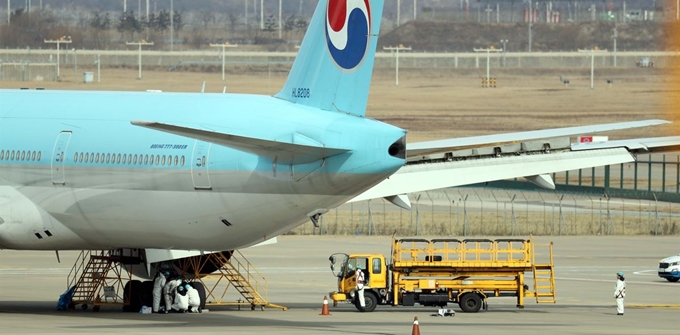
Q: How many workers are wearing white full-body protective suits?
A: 6